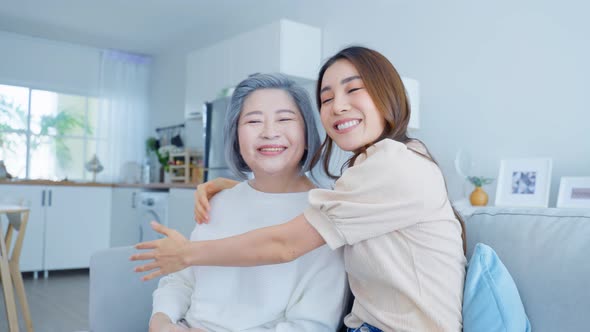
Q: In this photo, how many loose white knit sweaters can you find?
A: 1